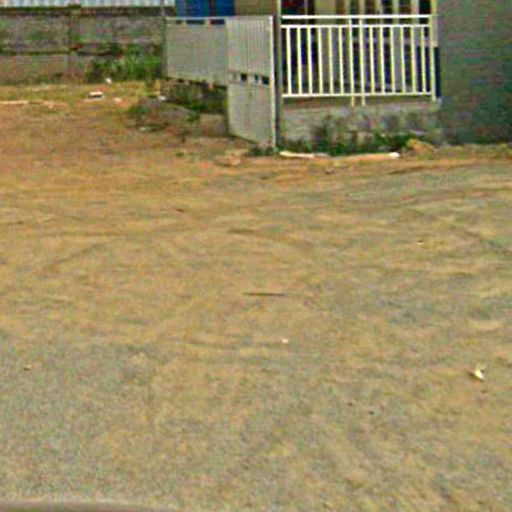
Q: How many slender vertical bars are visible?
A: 15